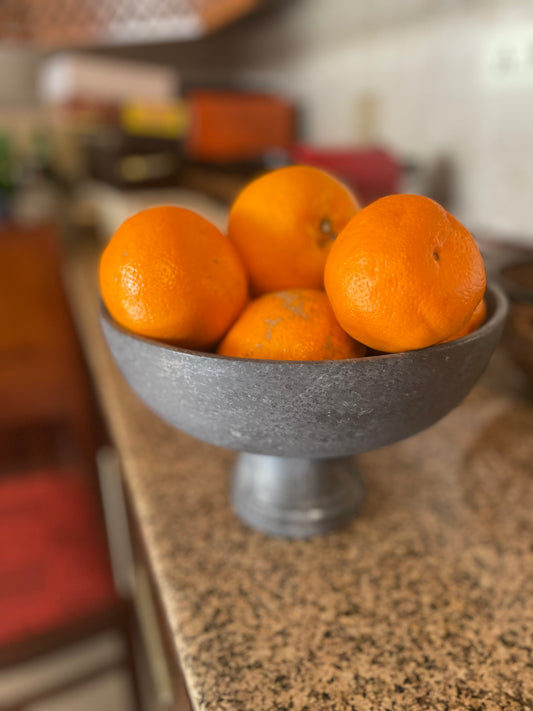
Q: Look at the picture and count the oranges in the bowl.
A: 5